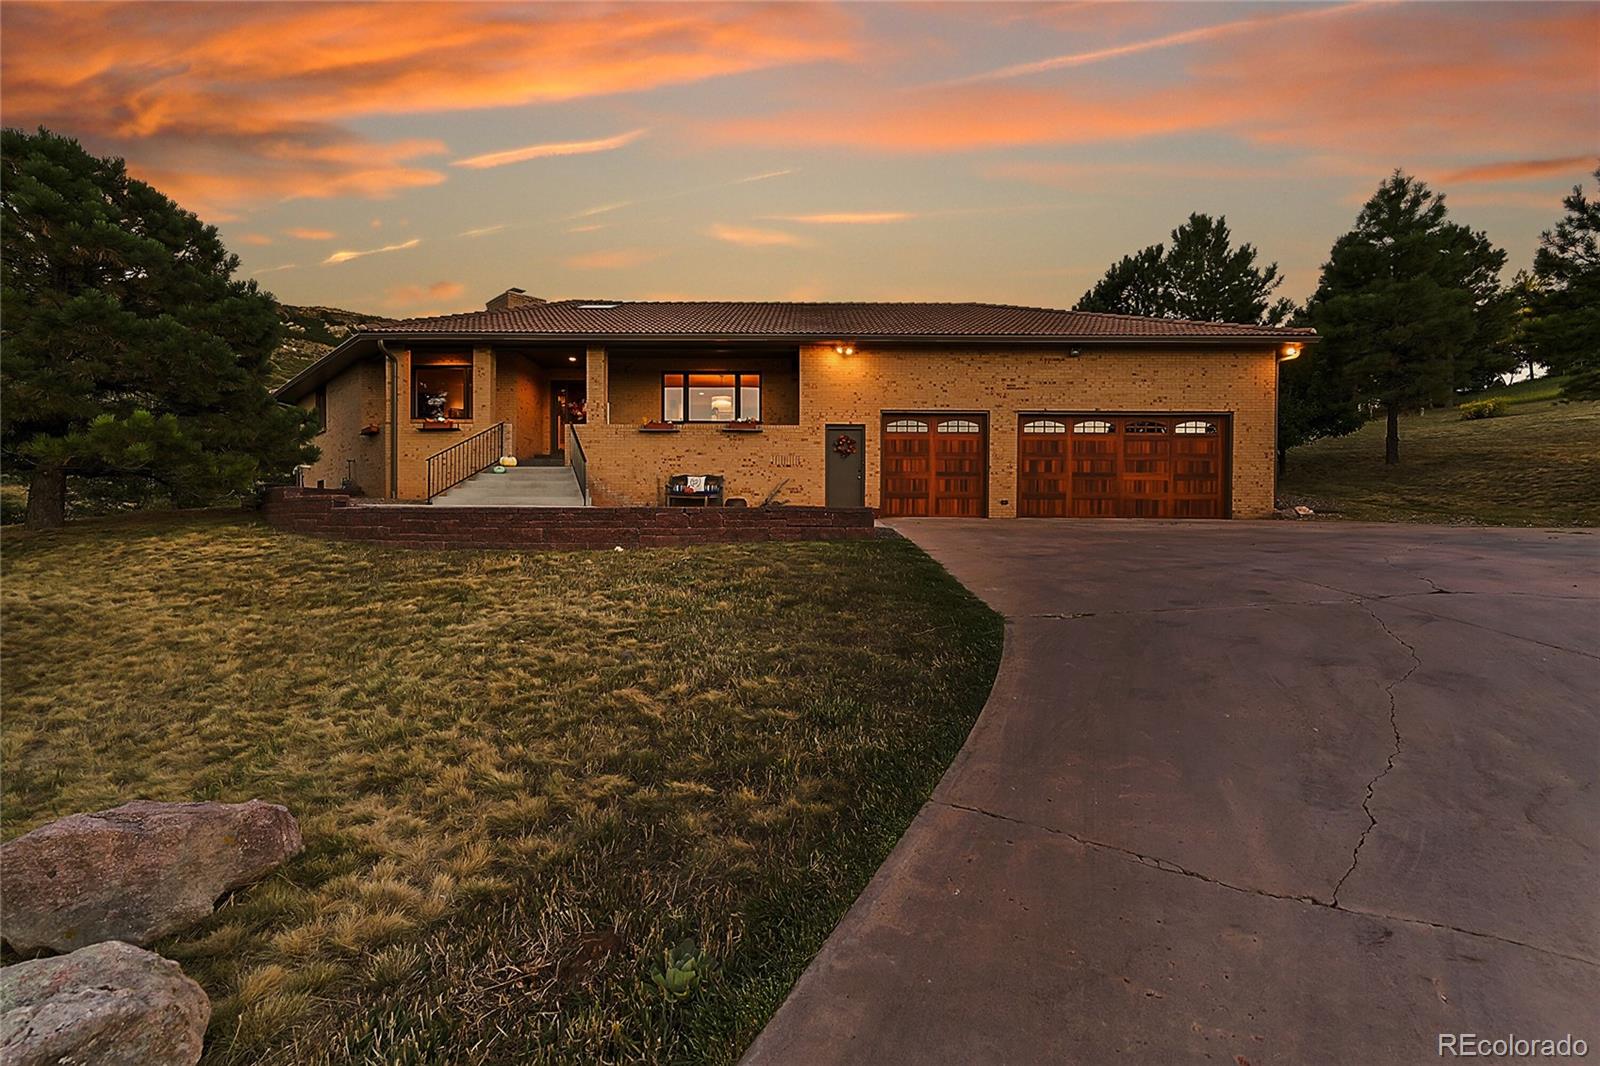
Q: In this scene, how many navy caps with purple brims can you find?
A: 0